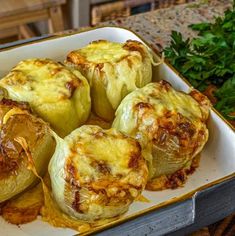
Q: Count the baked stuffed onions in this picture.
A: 5